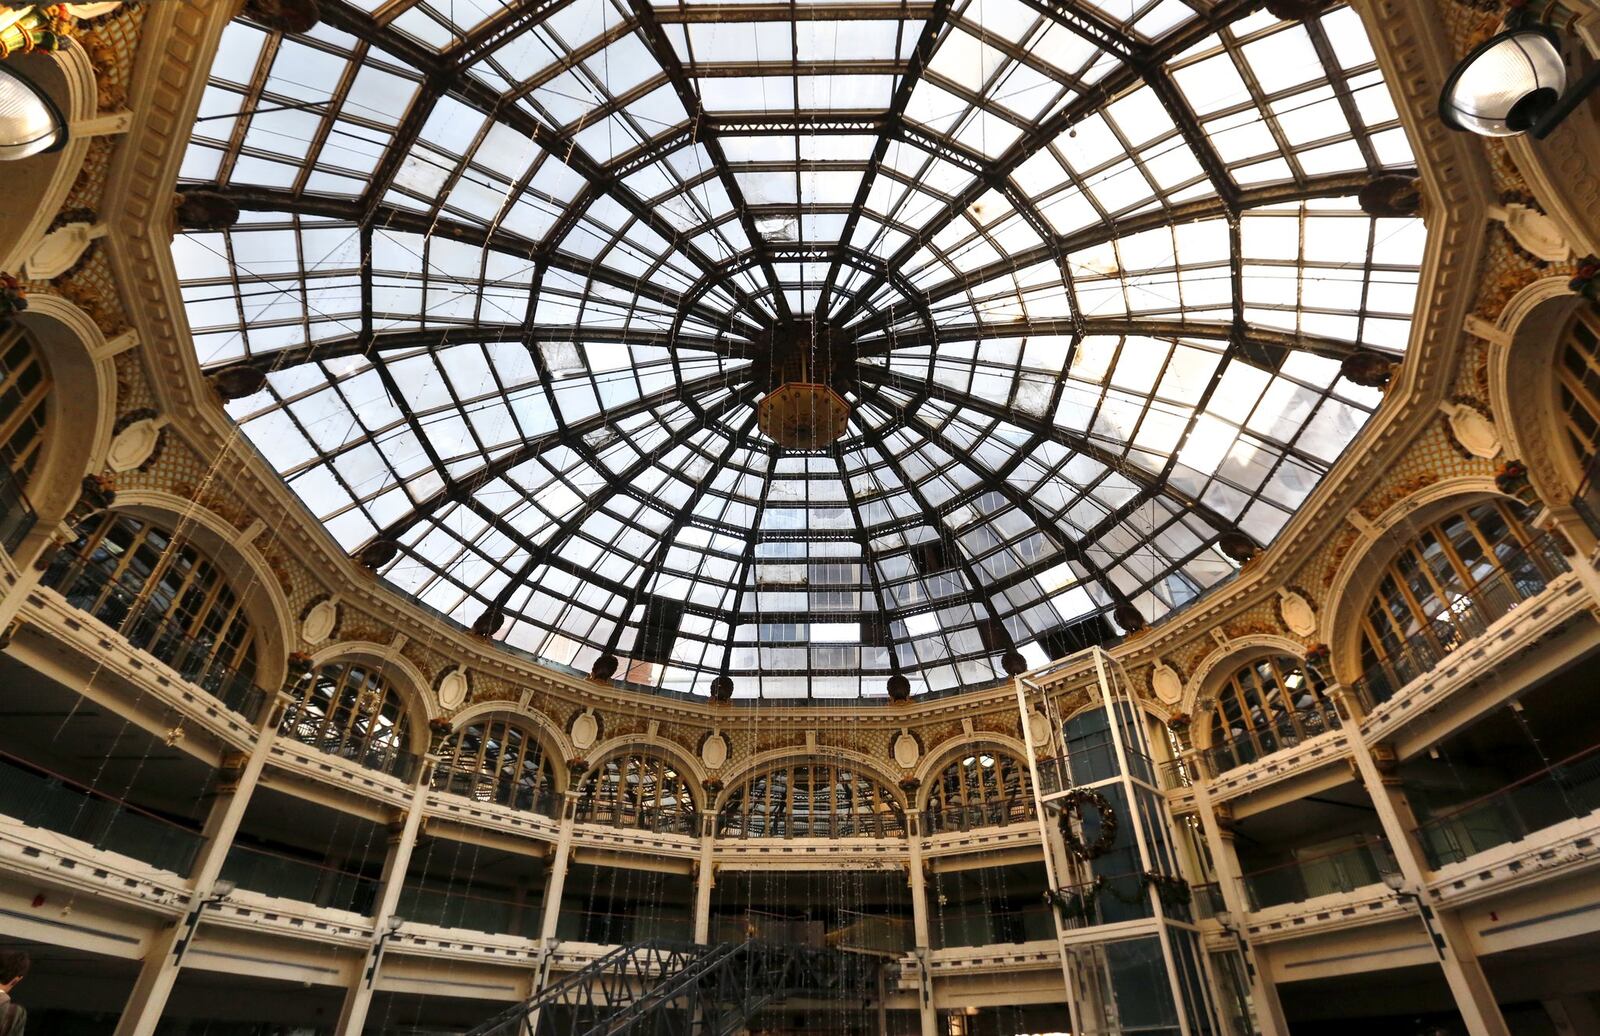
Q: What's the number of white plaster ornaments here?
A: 12